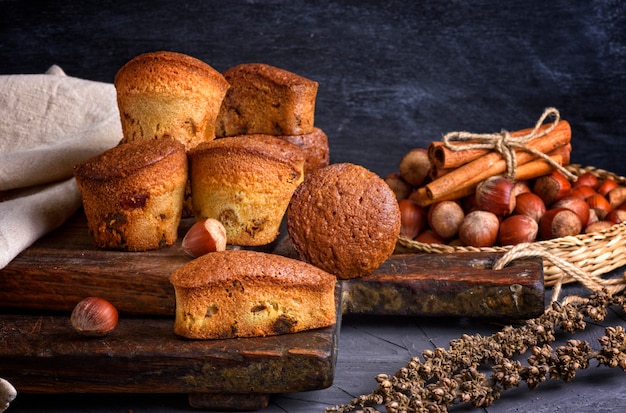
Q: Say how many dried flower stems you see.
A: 2